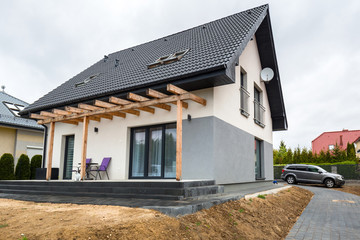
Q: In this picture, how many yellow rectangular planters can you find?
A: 0